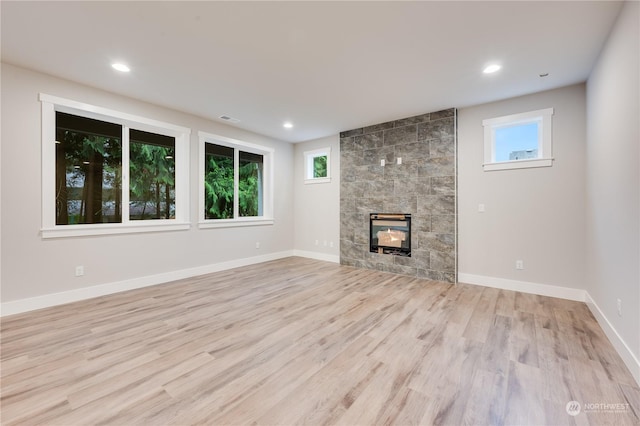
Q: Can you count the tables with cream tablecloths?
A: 0